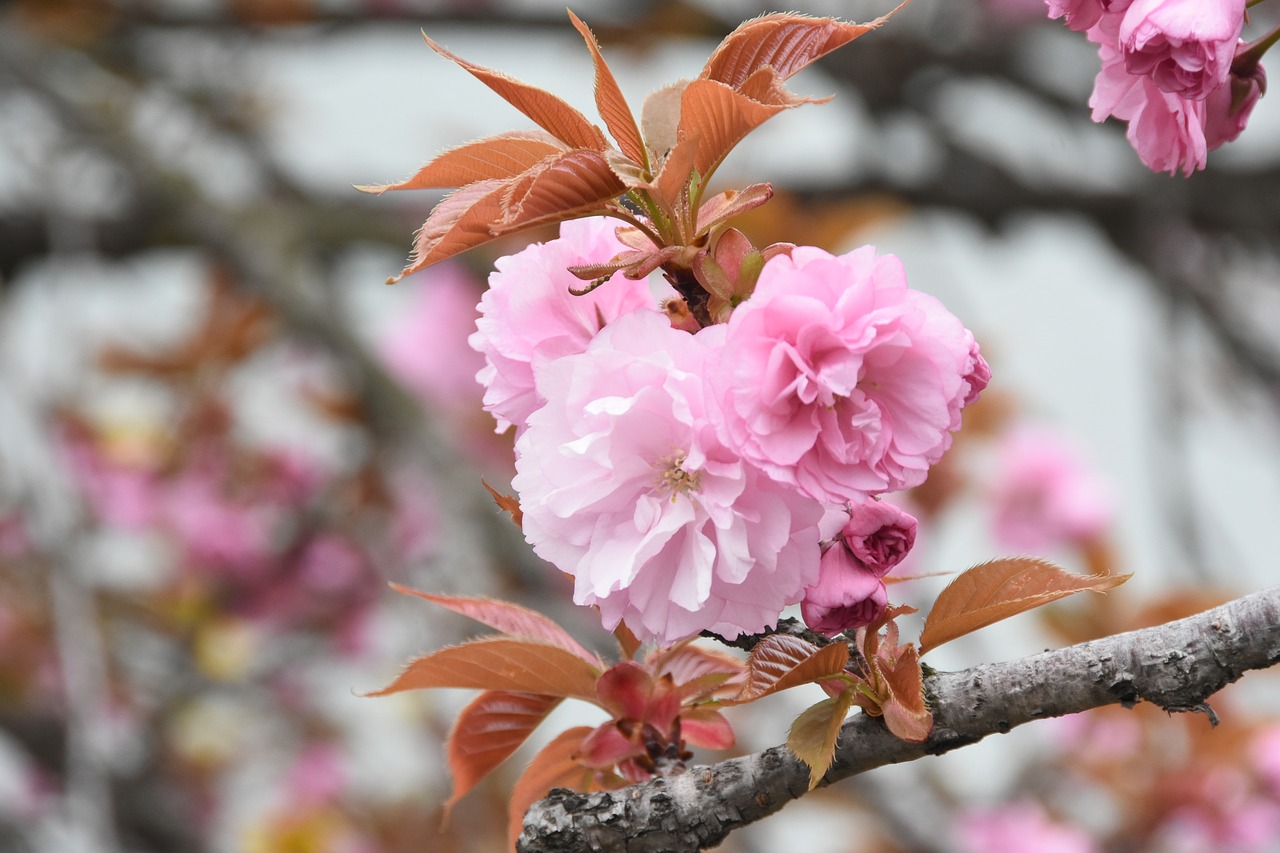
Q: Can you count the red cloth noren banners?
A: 0